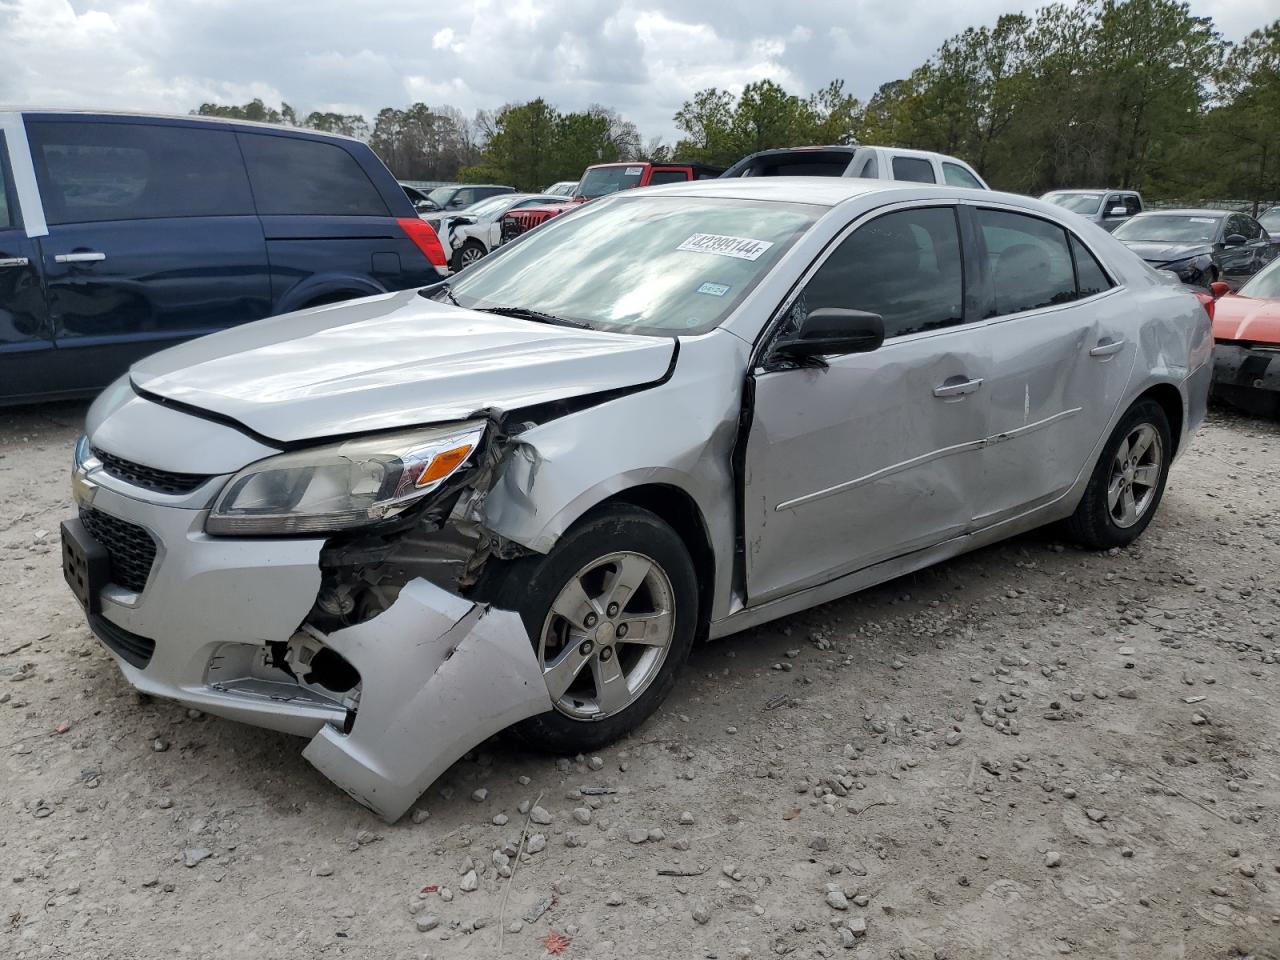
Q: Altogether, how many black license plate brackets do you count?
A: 1